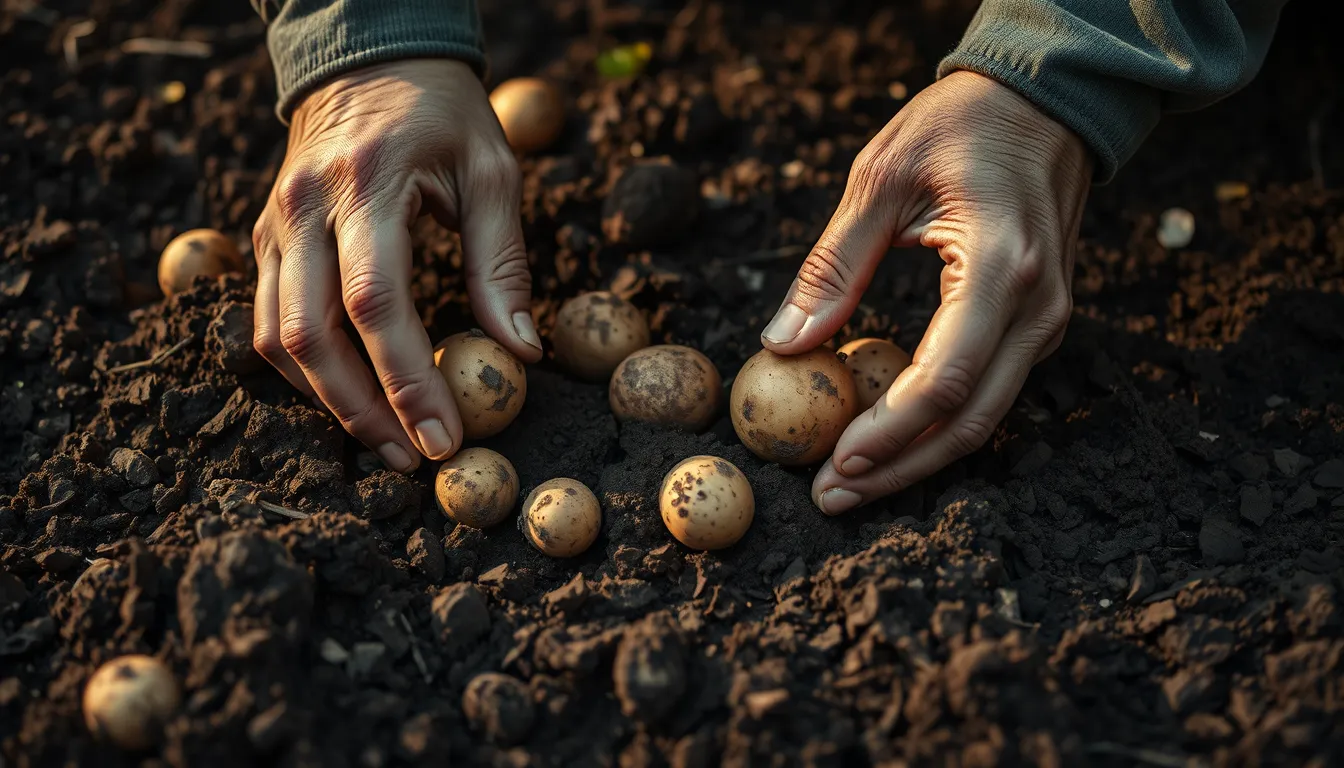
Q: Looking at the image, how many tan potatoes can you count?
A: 11